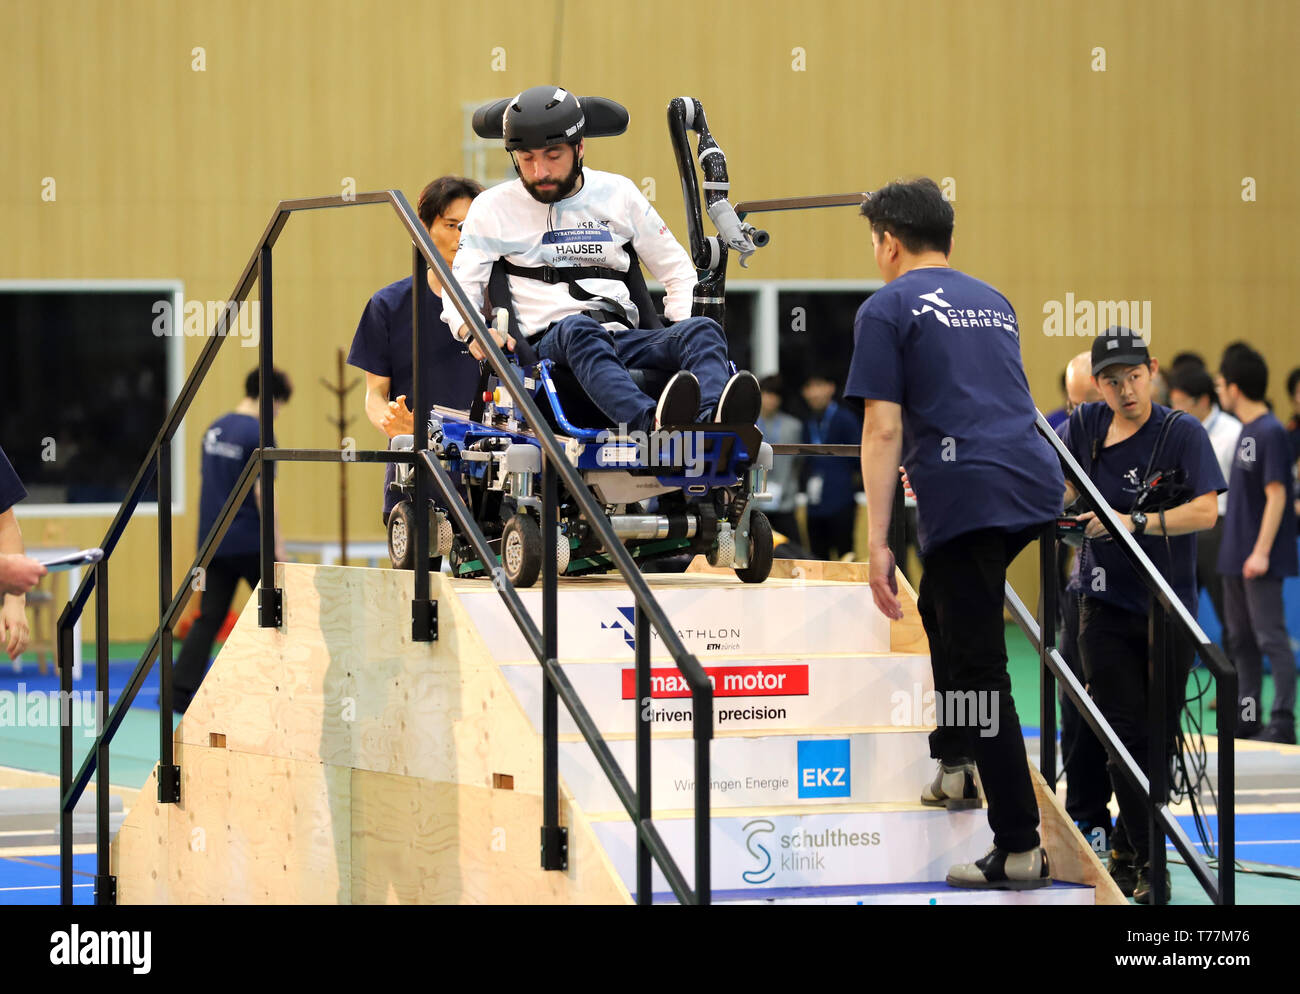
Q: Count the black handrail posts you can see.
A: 12